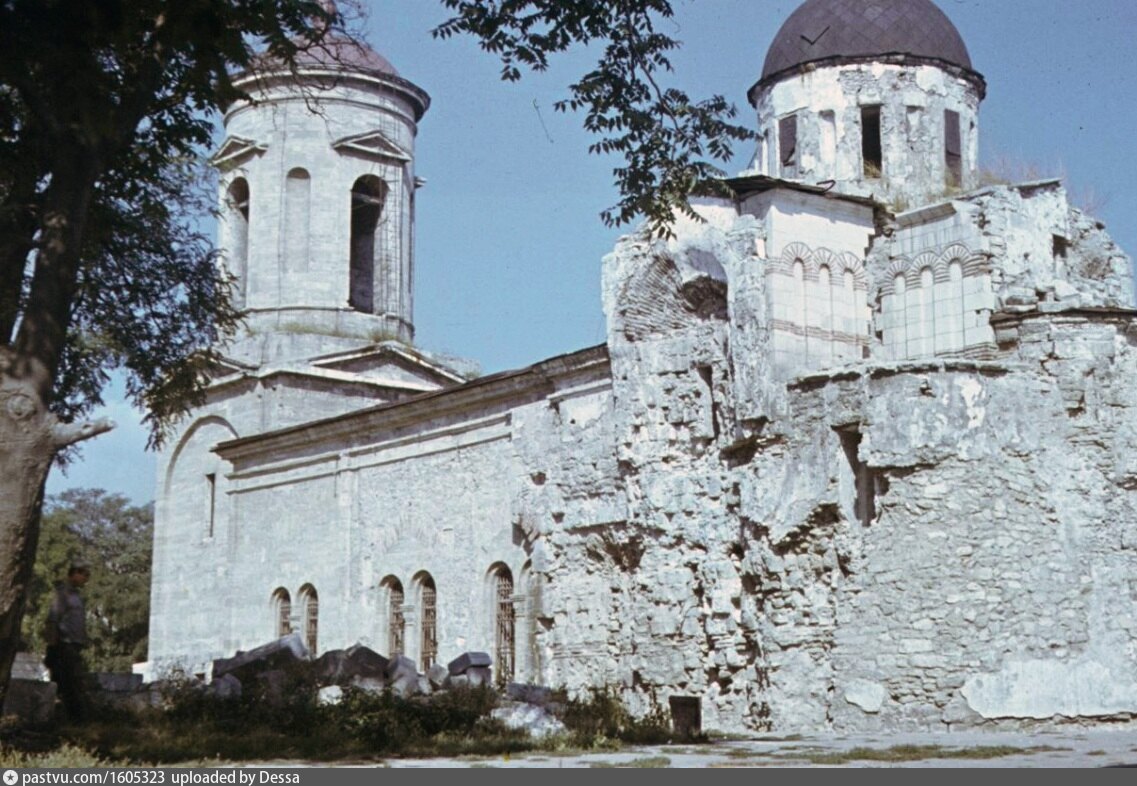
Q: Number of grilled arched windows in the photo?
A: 5